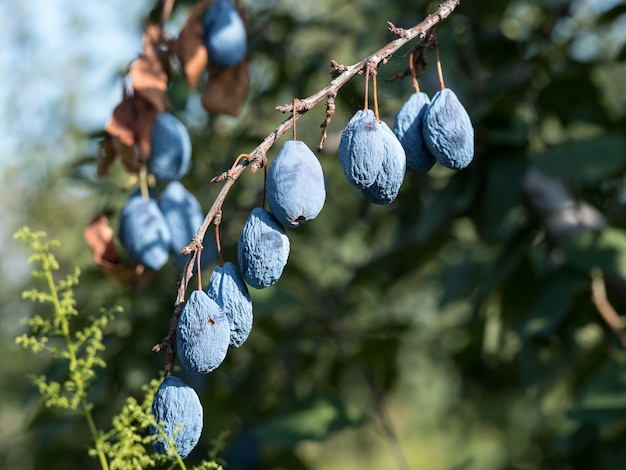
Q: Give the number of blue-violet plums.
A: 13